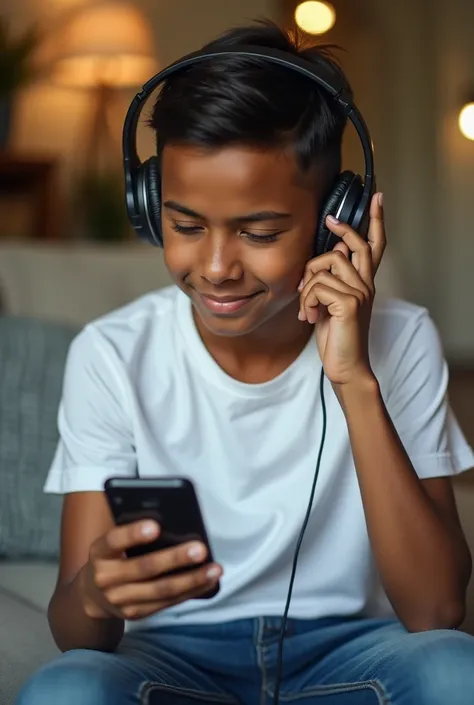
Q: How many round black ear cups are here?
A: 2